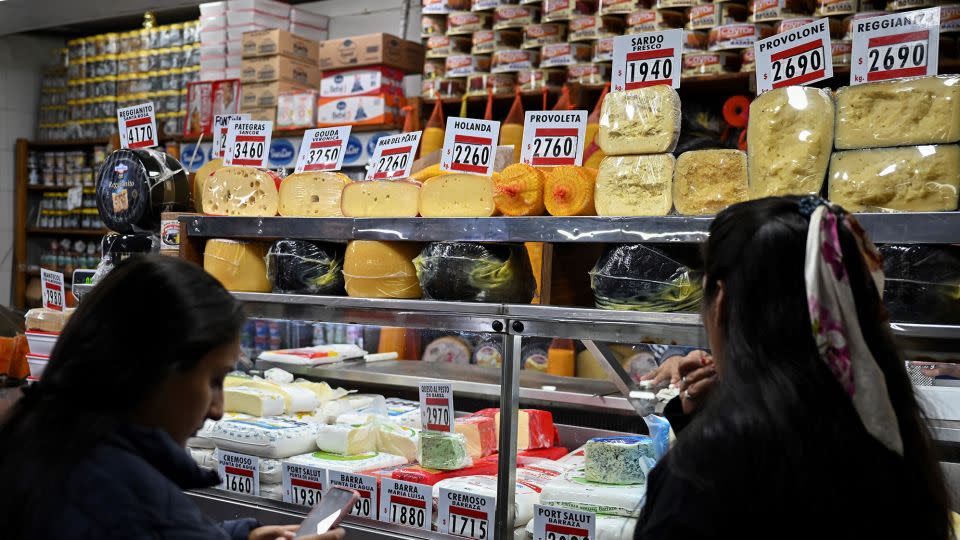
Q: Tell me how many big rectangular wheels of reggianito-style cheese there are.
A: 2